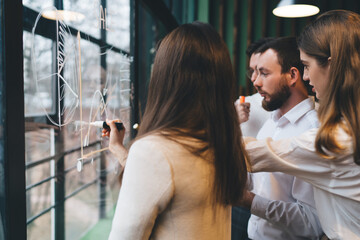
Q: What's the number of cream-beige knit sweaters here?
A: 1